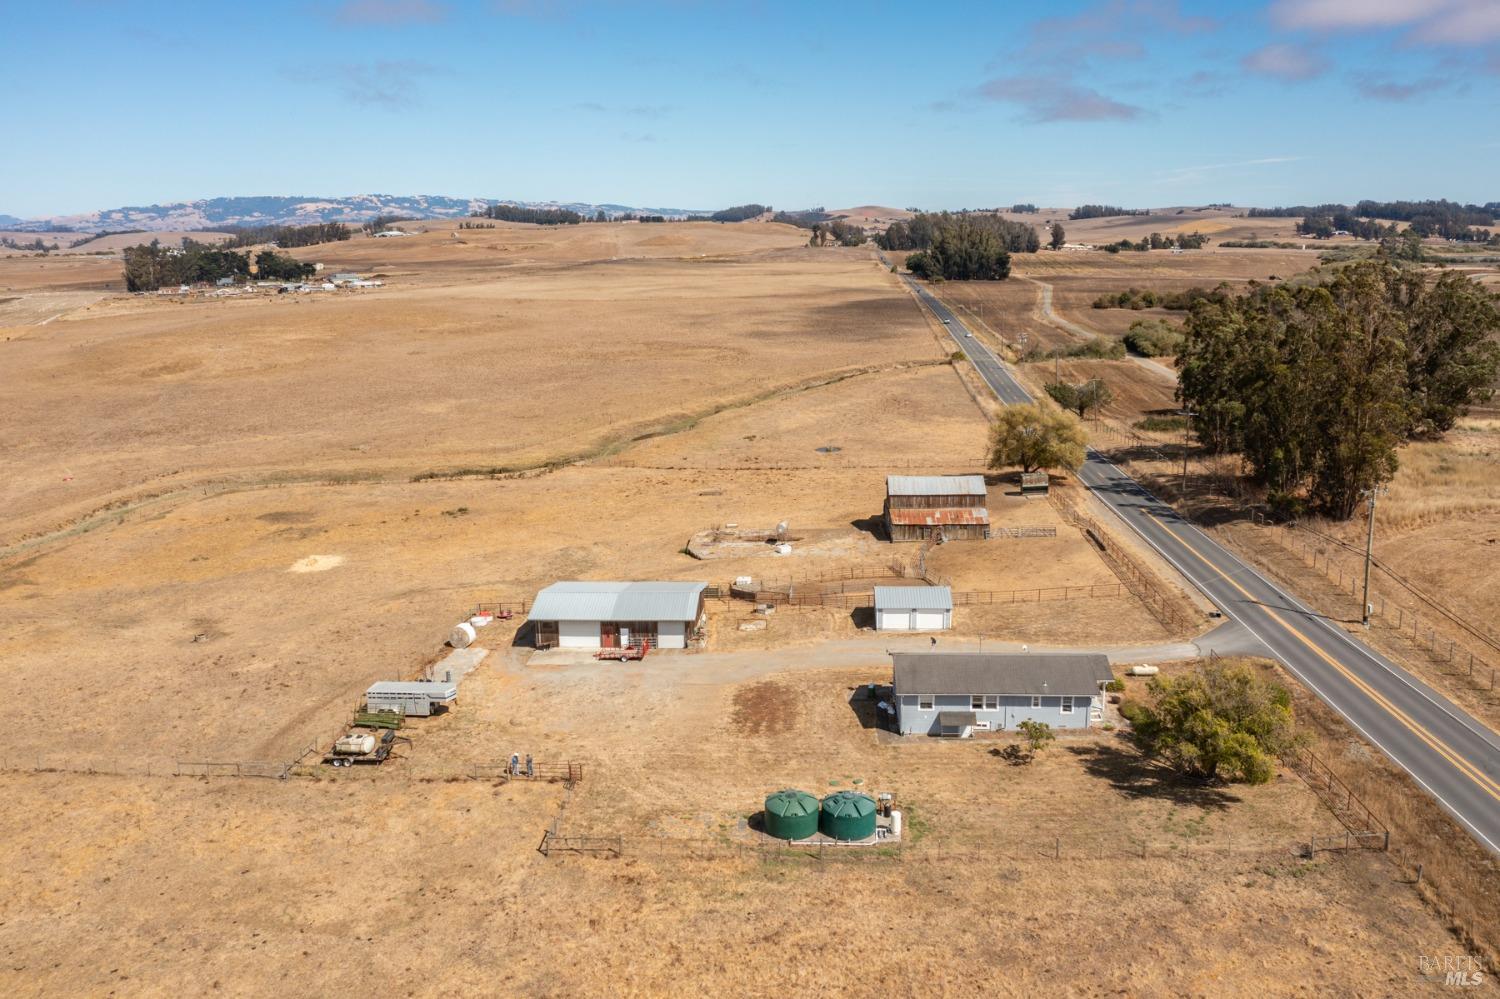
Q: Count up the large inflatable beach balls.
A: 0